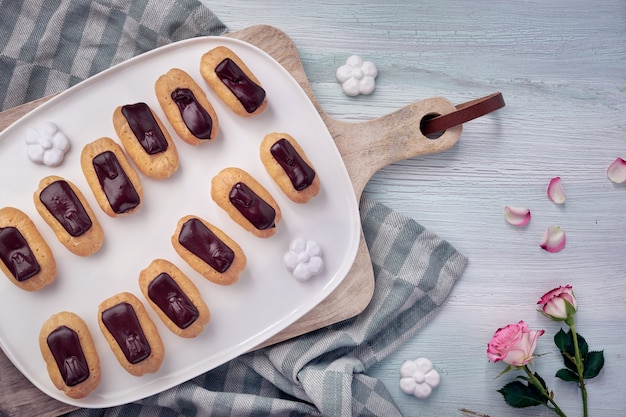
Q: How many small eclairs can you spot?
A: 12